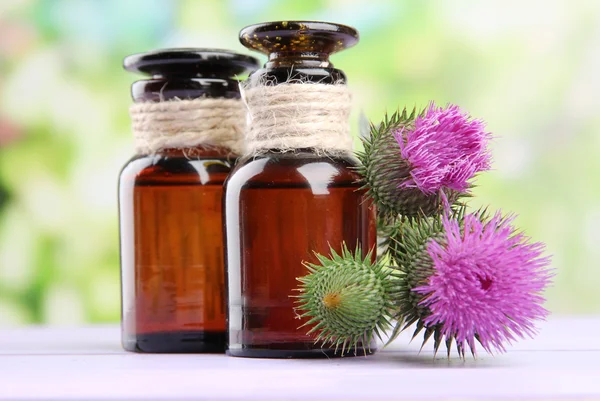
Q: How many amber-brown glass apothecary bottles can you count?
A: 2